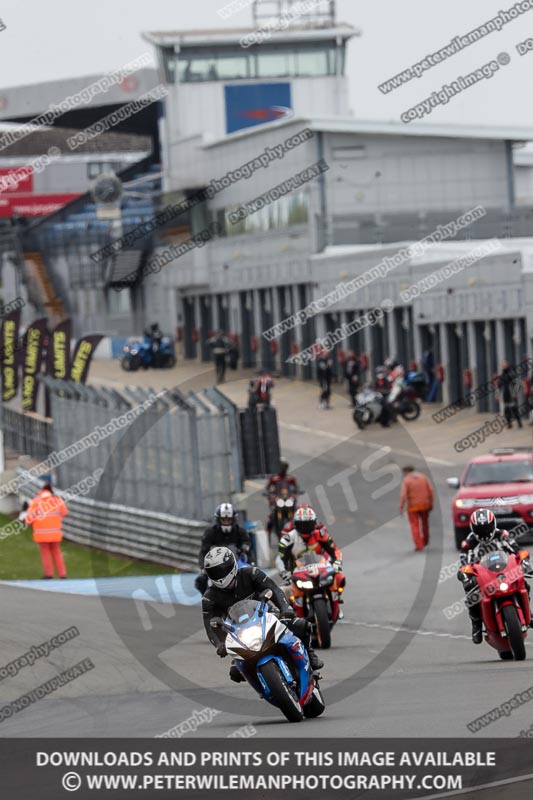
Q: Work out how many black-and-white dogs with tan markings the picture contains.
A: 0